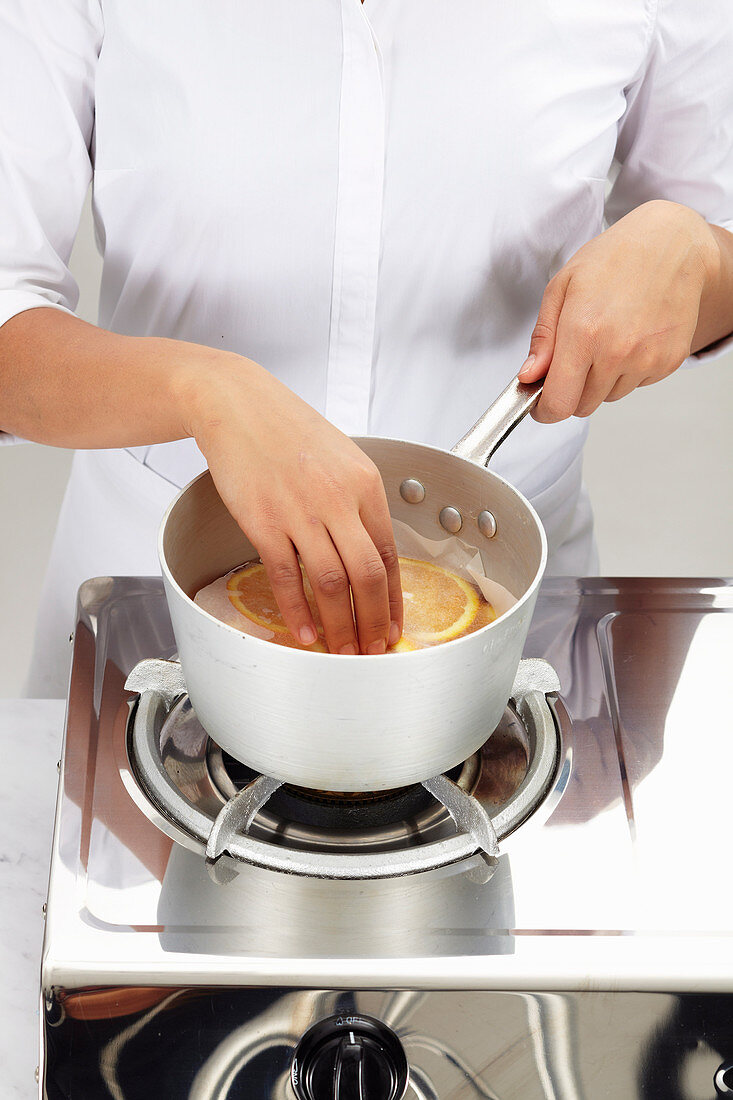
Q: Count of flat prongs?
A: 4